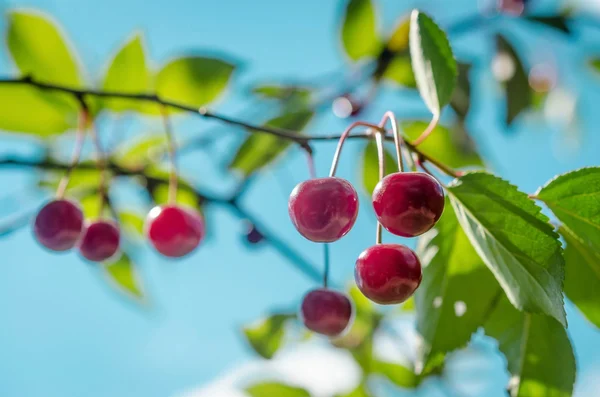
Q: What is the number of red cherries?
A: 7